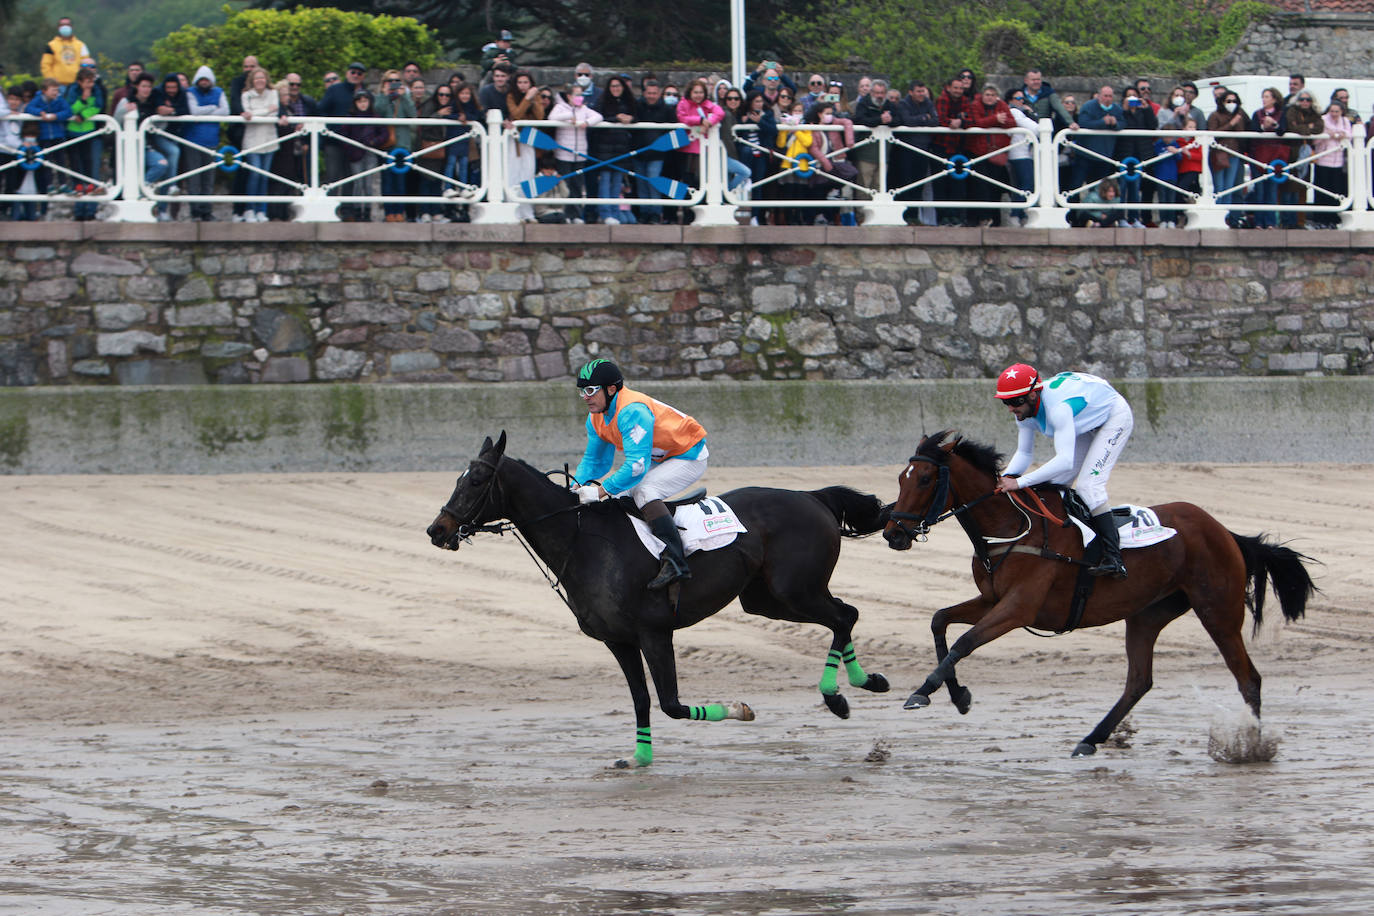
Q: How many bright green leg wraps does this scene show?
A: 4